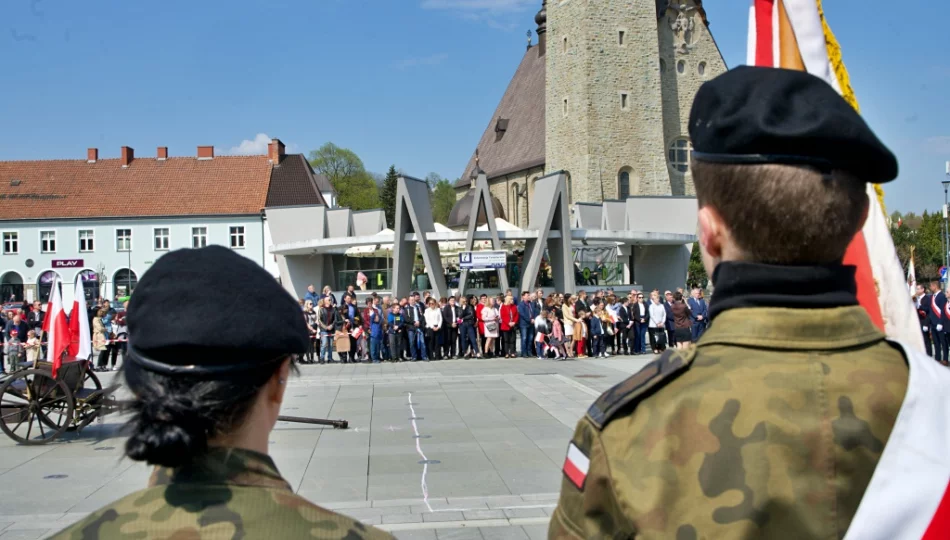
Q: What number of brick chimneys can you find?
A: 5